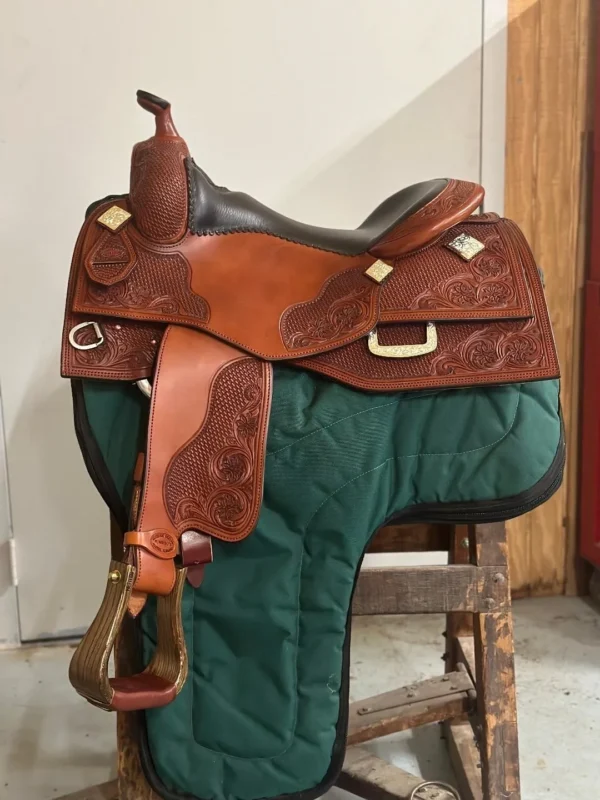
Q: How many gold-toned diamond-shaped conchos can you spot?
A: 3